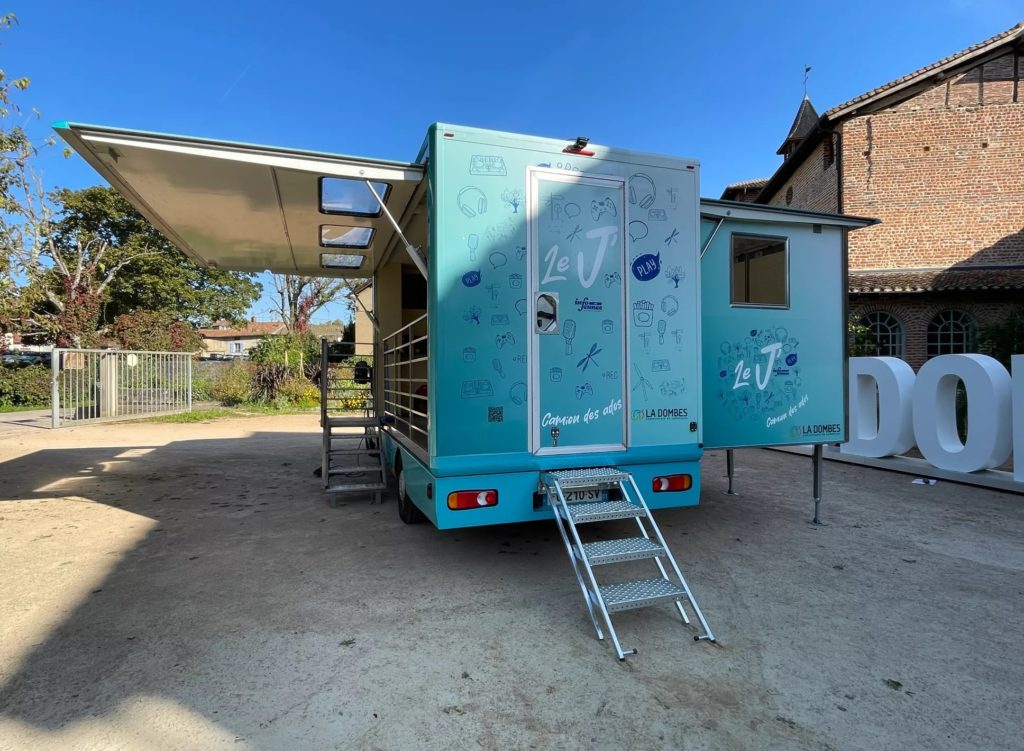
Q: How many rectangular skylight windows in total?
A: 3